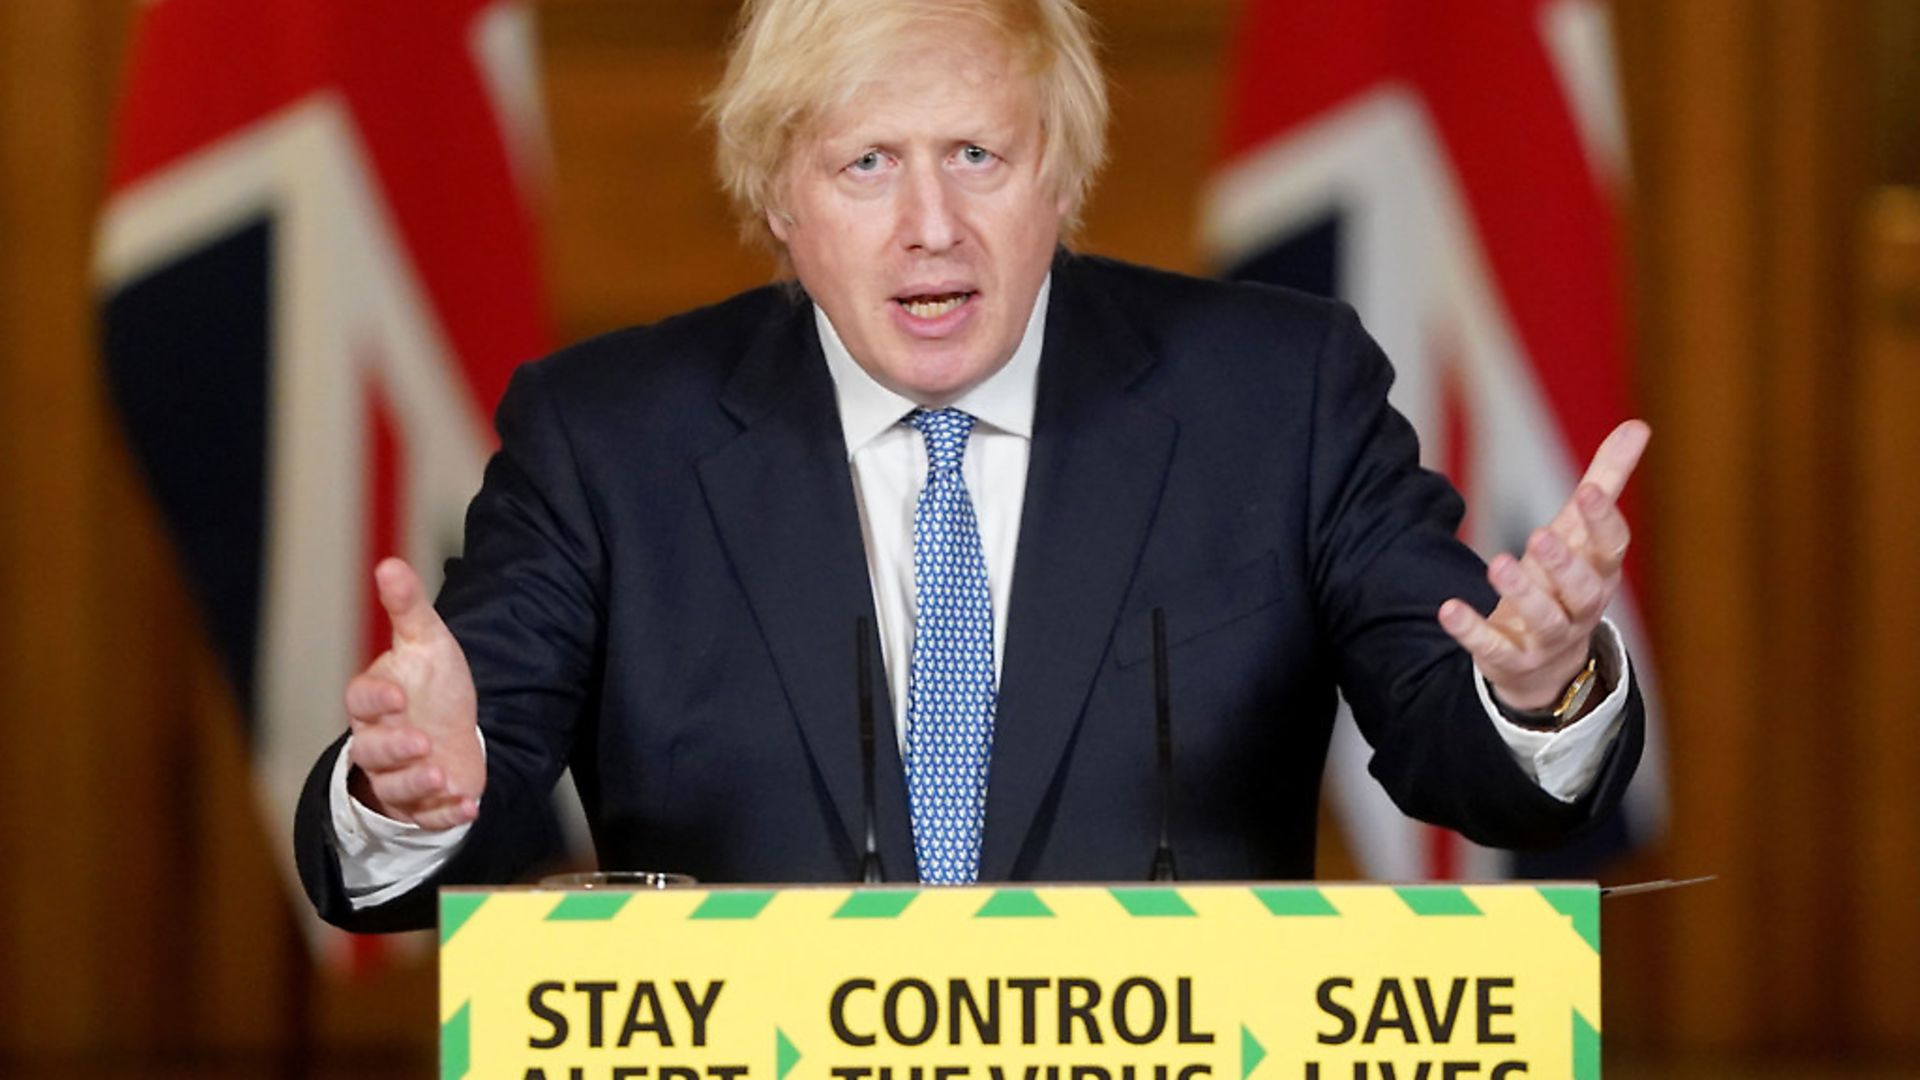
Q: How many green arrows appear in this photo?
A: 2